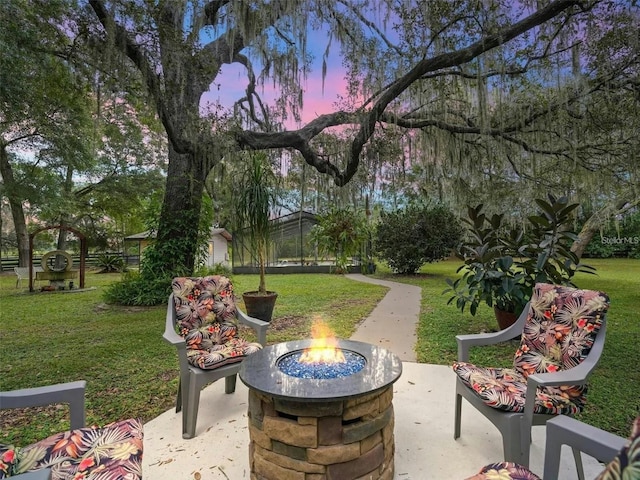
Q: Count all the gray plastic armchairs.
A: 4